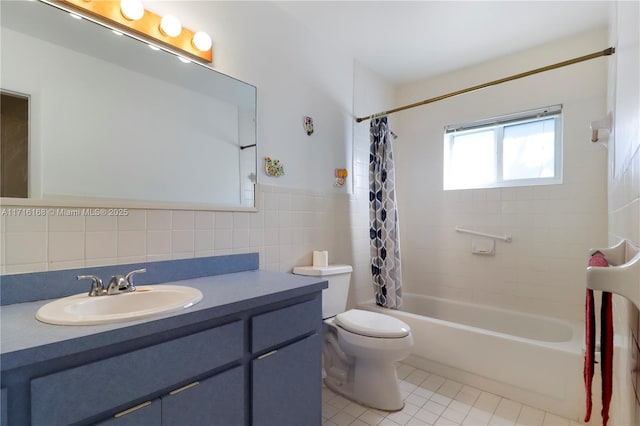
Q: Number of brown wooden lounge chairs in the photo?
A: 0